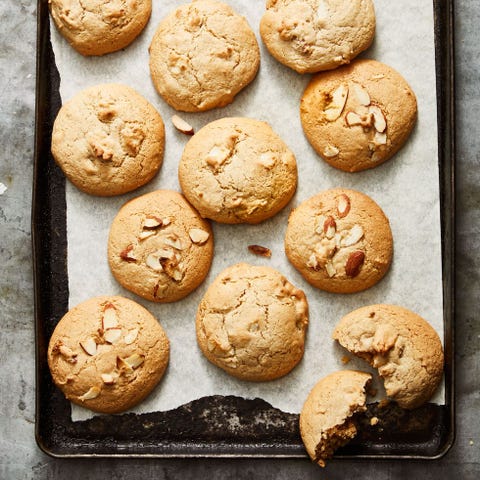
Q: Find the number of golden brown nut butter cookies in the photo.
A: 11